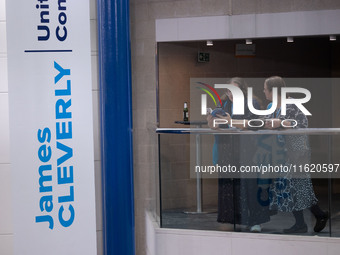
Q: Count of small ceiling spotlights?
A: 4